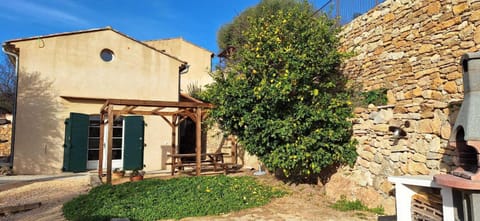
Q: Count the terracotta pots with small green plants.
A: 2